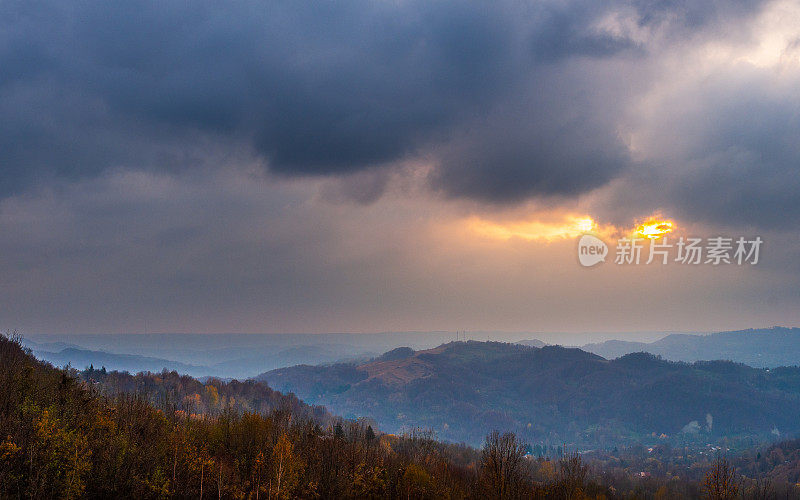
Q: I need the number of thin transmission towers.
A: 2